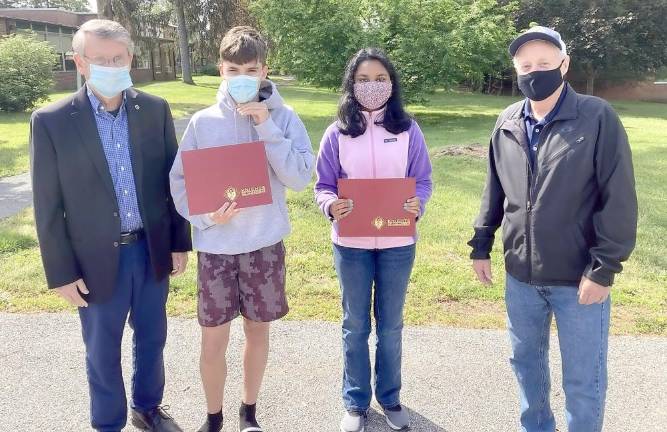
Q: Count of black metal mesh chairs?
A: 0